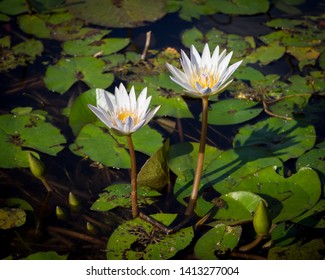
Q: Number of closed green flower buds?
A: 5